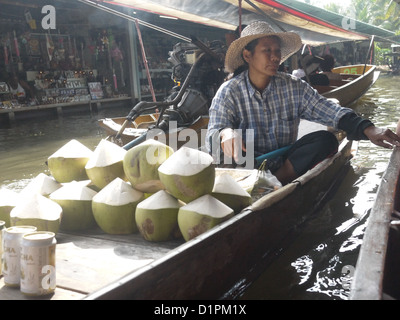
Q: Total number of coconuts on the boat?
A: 12